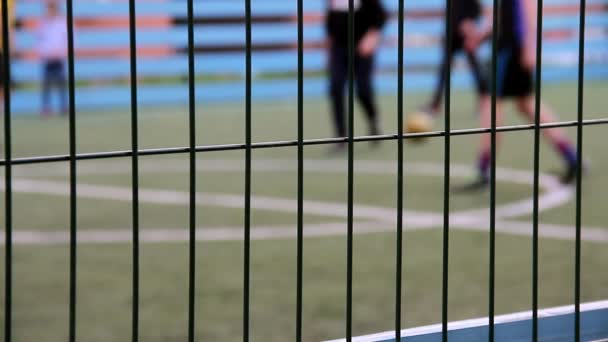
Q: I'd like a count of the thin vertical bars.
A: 12